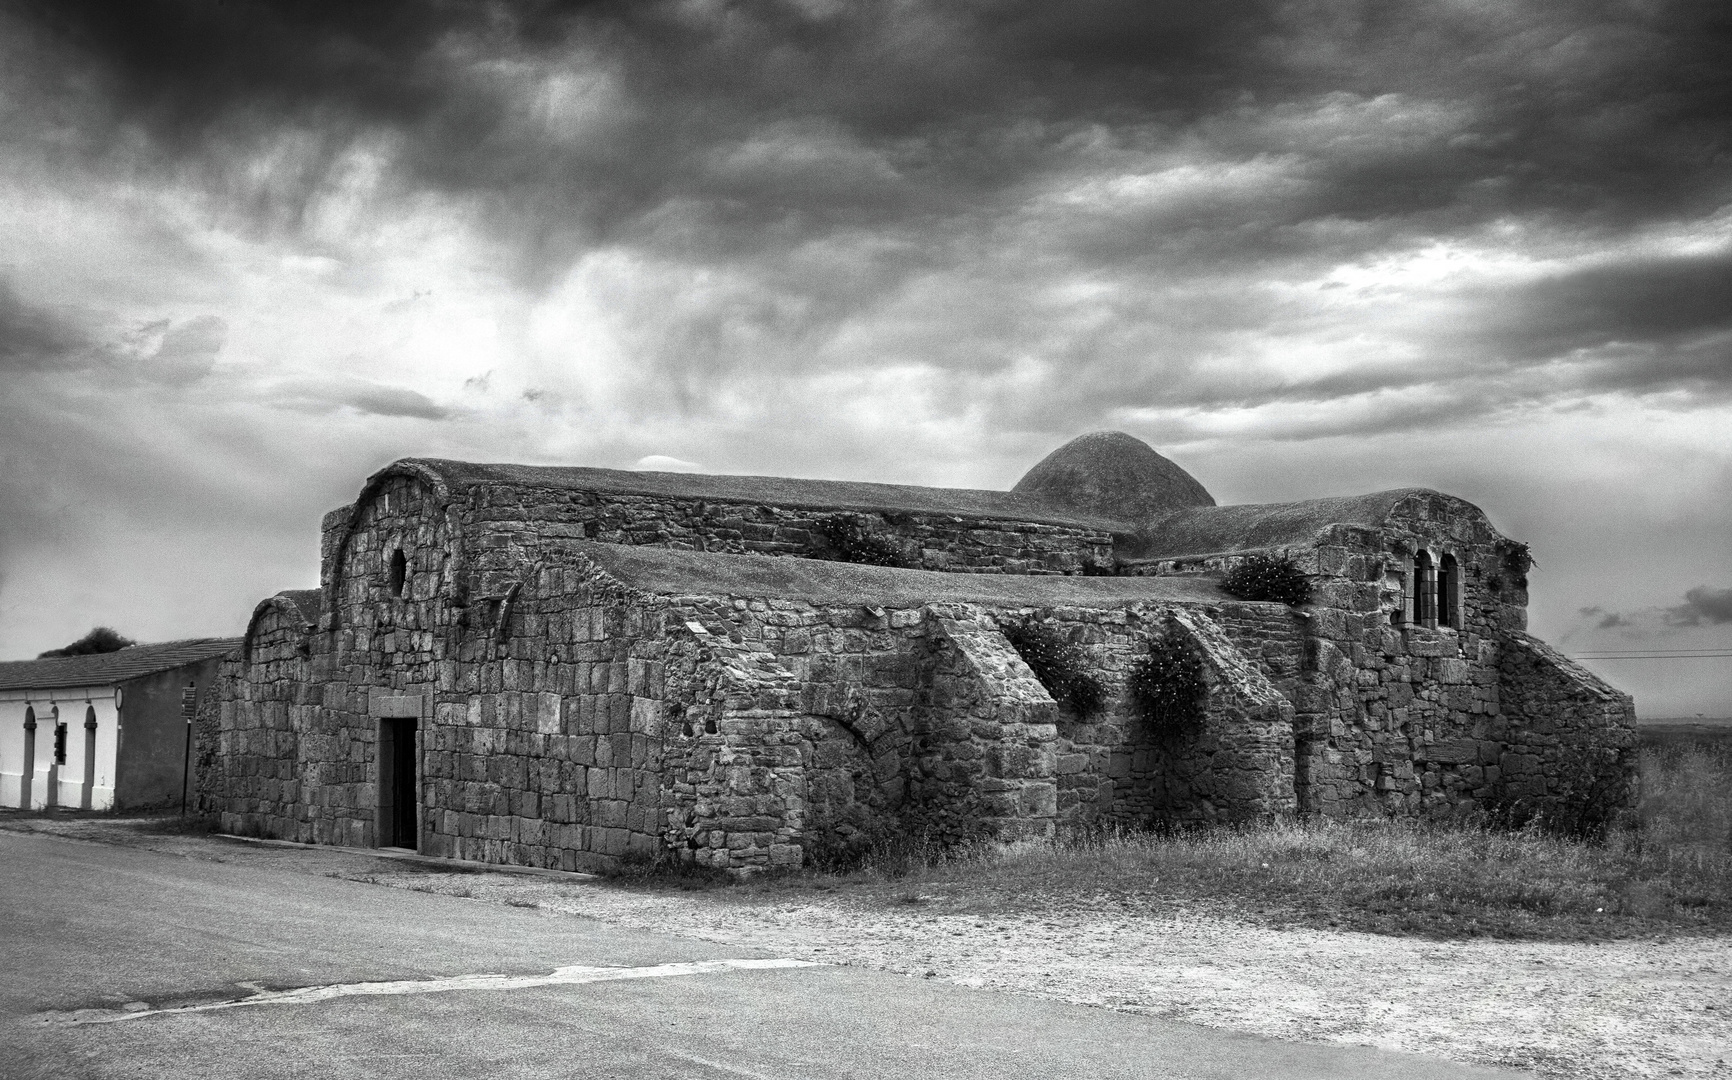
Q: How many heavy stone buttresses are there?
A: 4